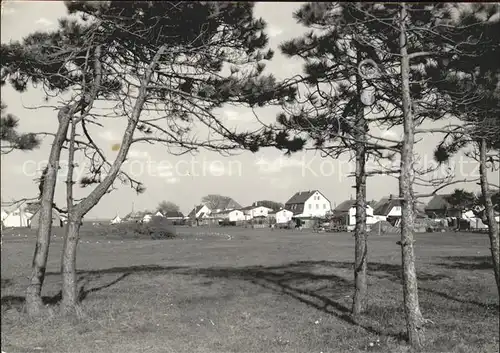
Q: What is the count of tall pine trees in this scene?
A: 5